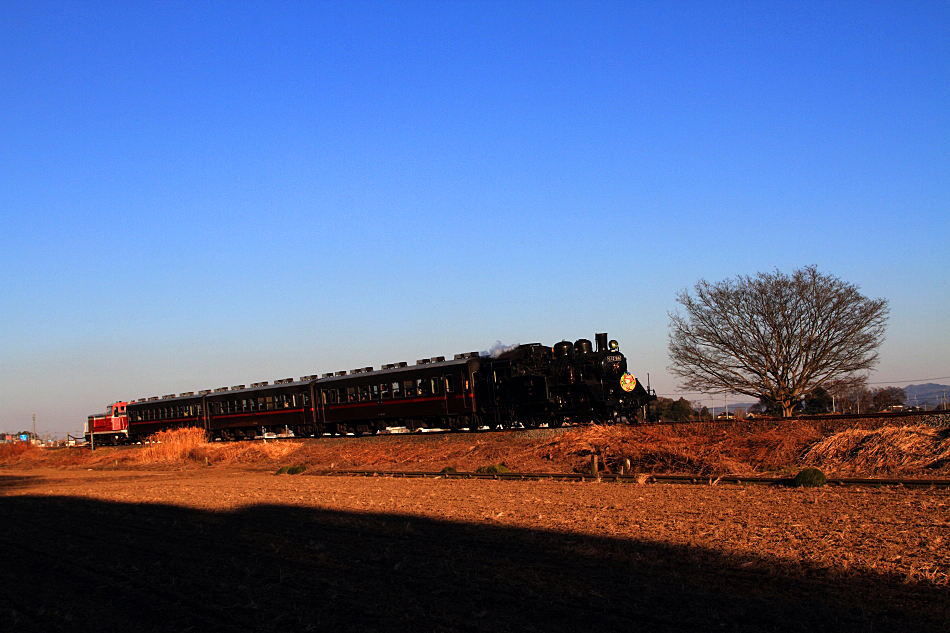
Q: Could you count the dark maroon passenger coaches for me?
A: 3